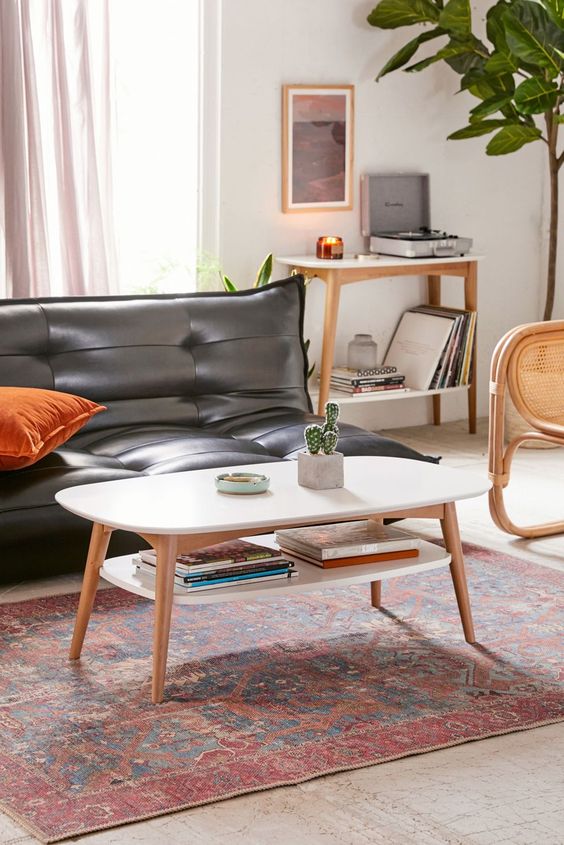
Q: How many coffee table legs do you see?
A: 4